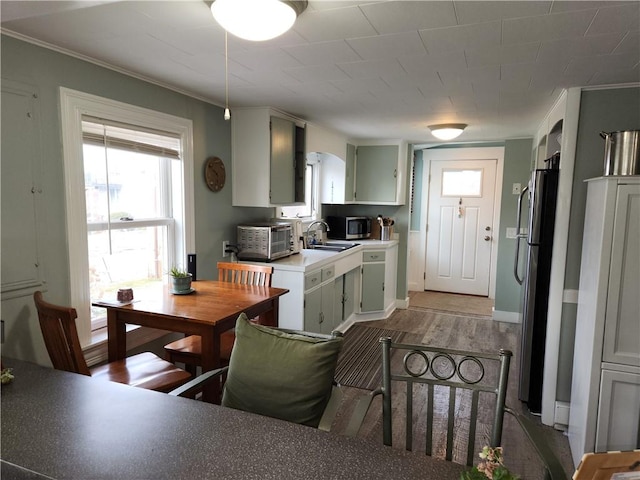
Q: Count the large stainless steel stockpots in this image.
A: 1